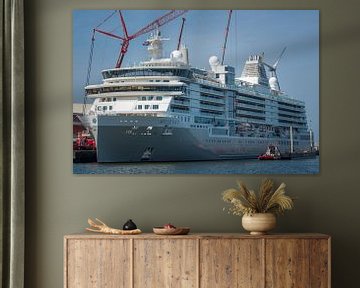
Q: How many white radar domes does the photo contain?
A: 3